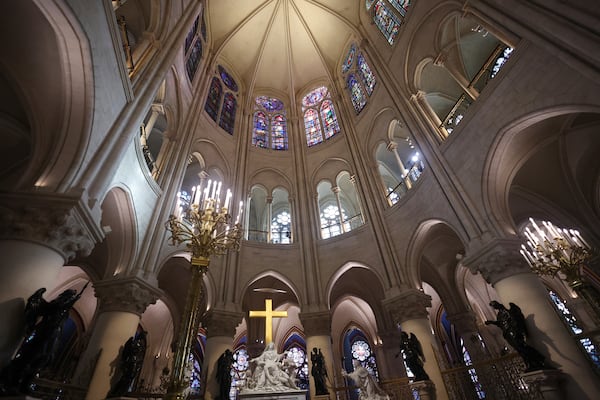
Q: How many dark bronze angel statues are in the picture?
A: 6